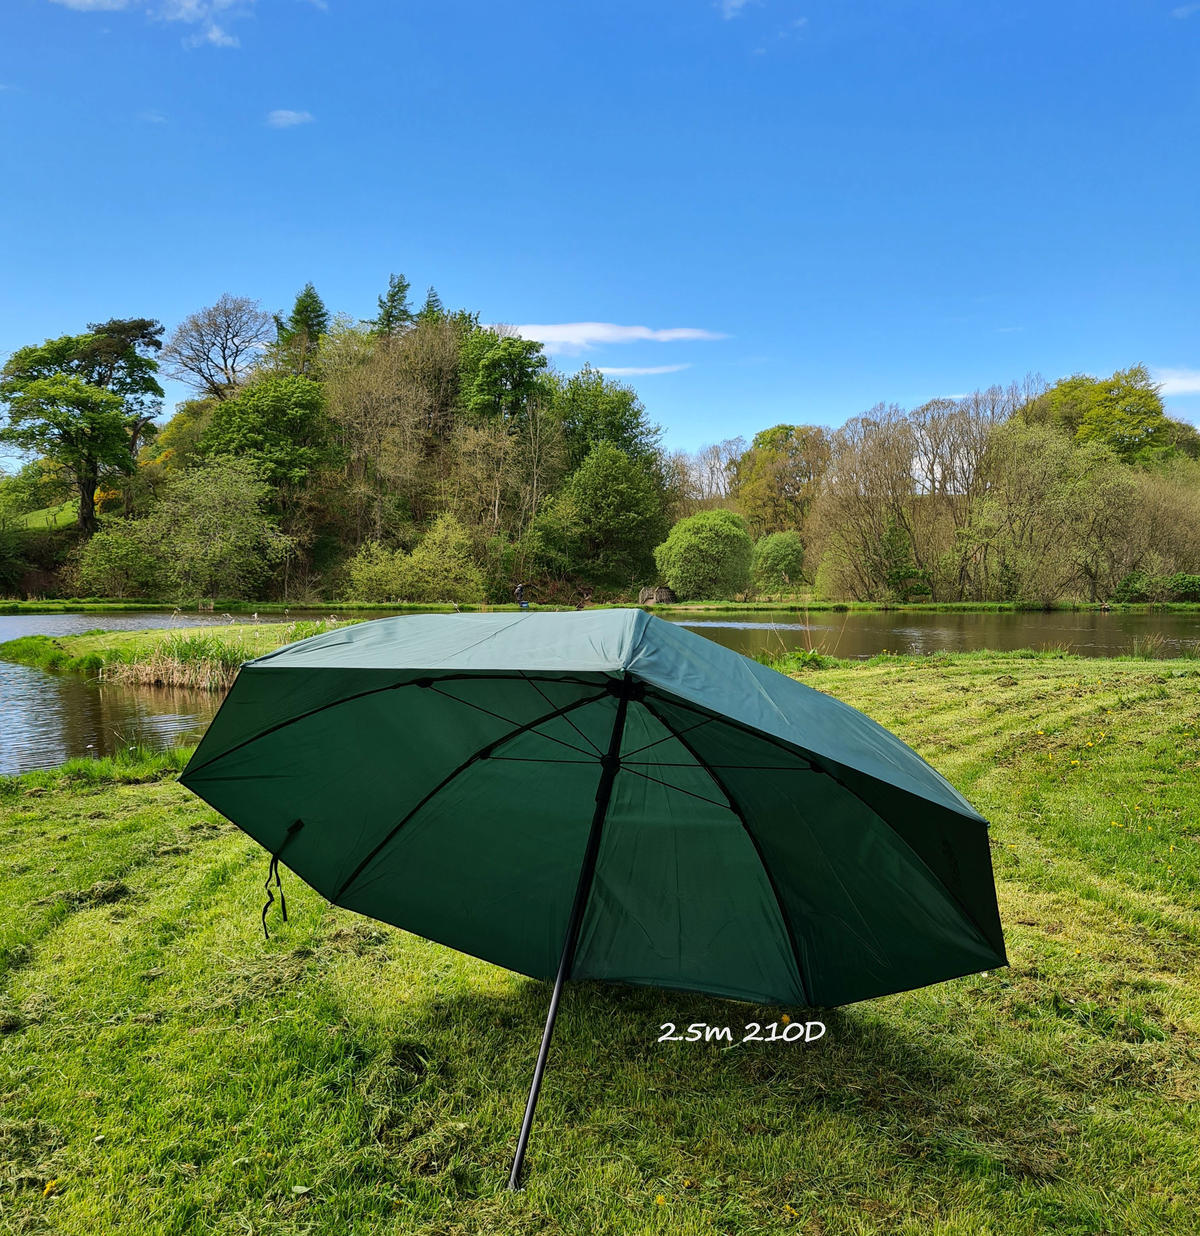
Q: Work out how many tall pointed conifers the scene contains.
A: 3